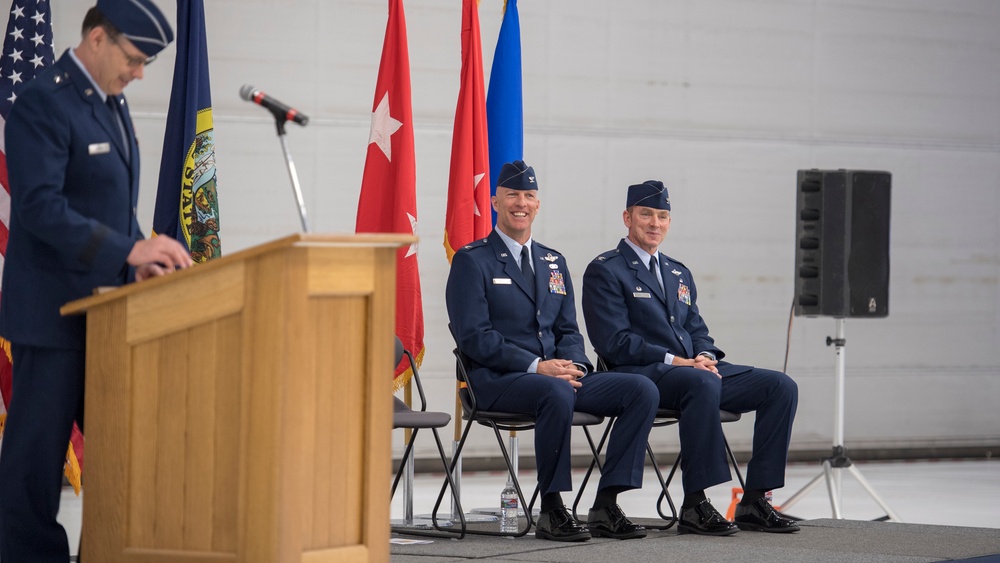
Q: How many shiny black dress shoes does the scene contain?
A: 4